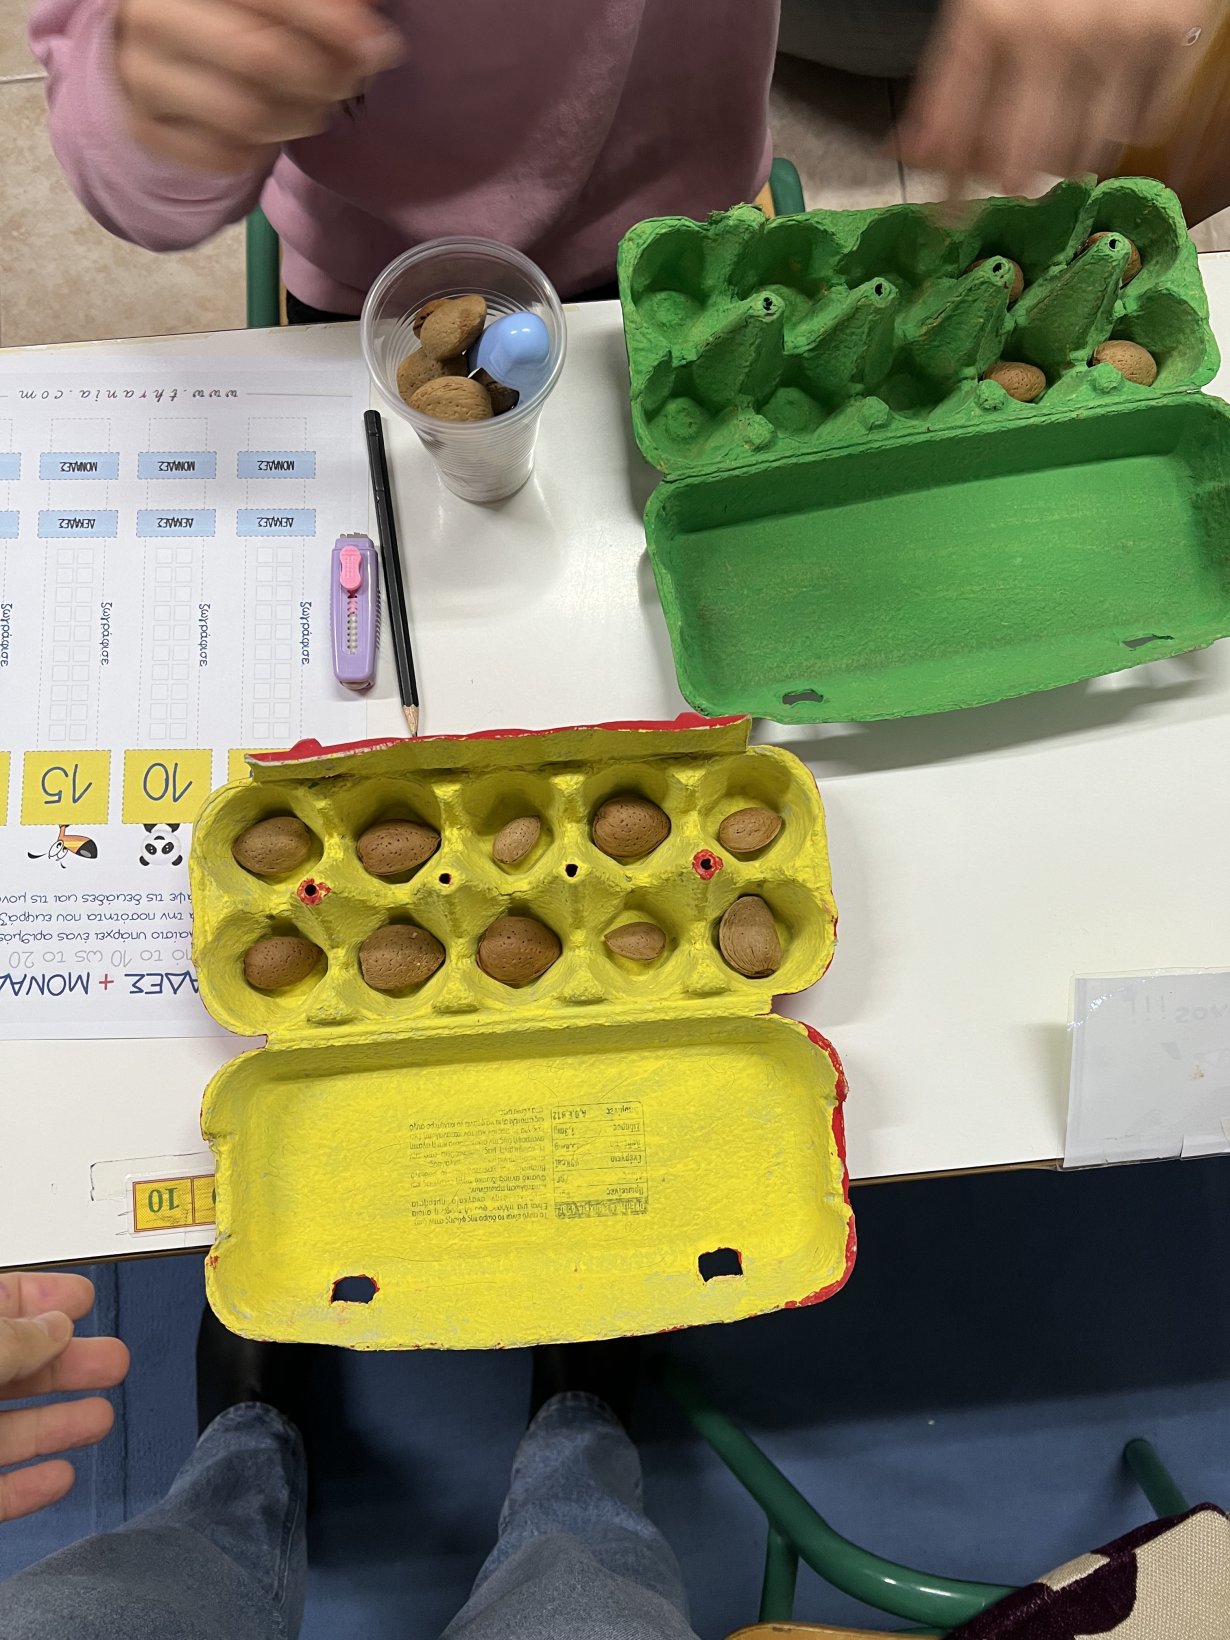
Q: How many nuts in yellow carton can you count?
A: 10